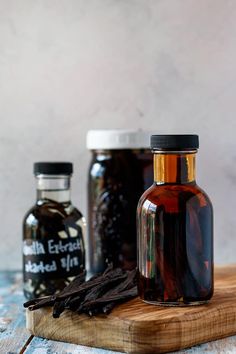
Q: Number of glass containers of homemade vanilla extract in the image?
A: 3